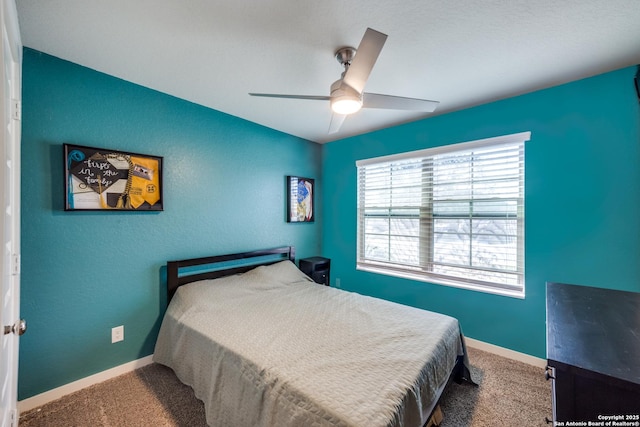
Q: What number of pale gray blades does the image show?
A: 4